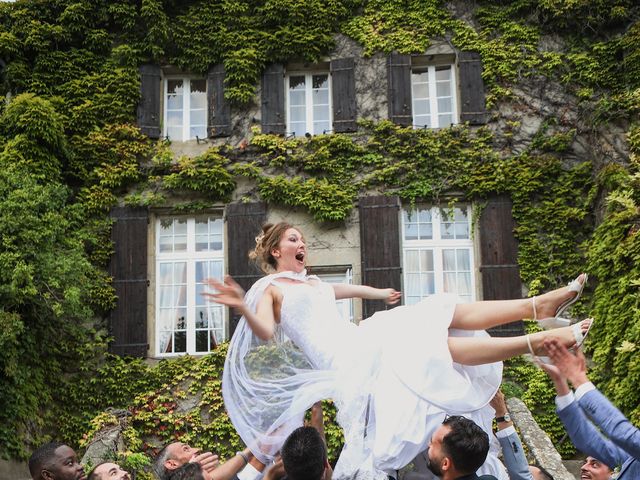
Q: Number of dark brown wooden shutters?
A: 10